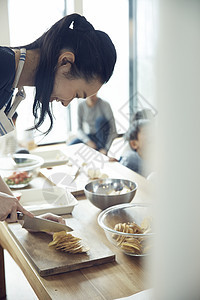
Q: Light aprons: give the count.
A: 1